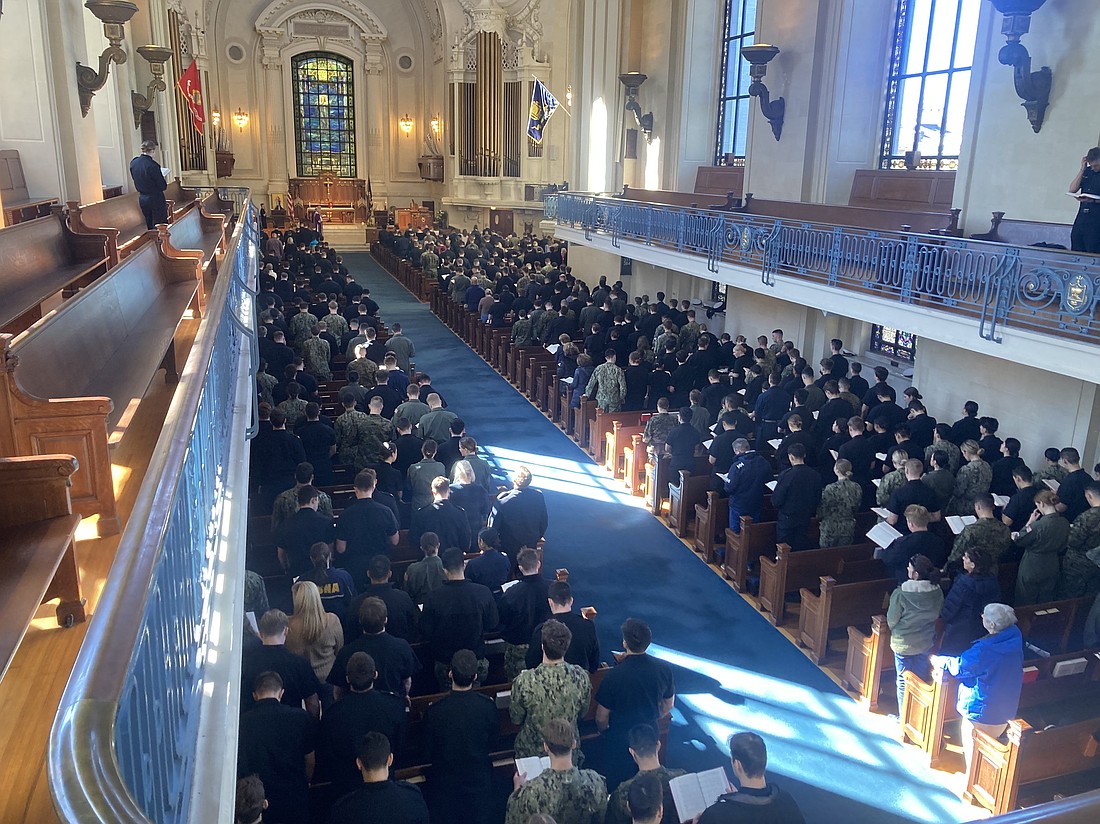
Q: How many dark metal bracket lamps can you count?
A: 5